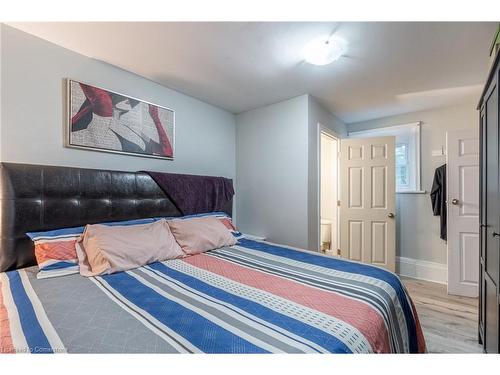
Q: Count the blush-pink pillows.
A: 2